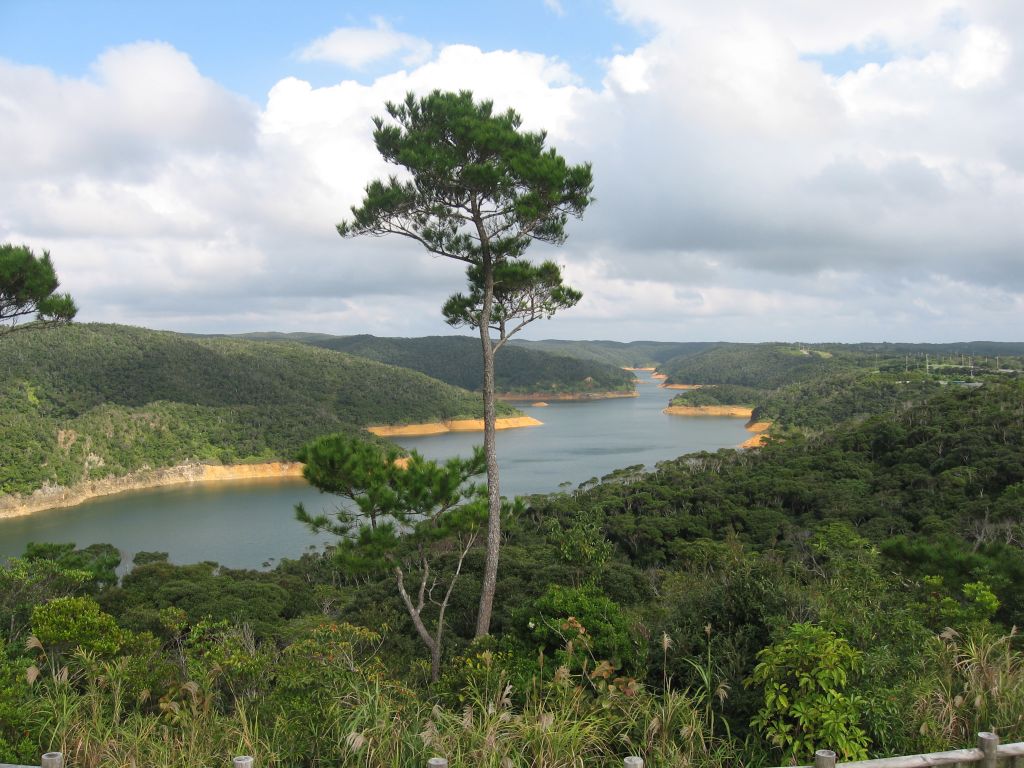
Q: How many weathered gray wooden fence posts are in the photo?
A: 6